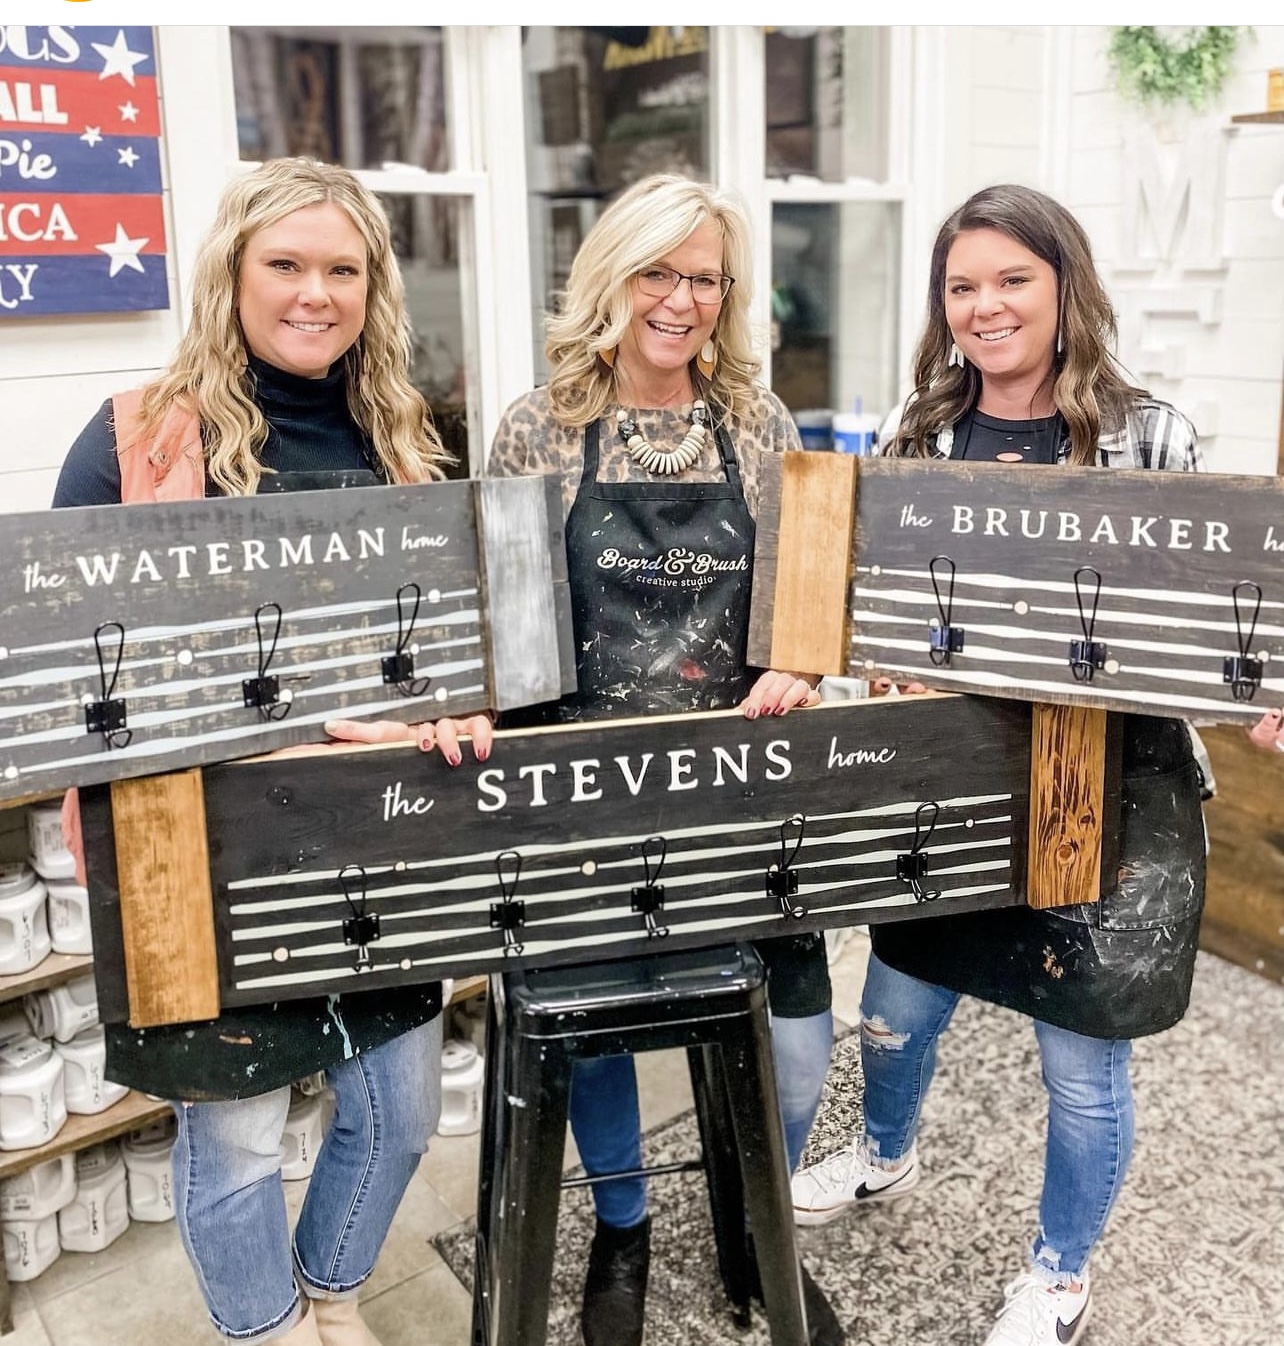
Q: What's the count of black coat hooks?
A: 11